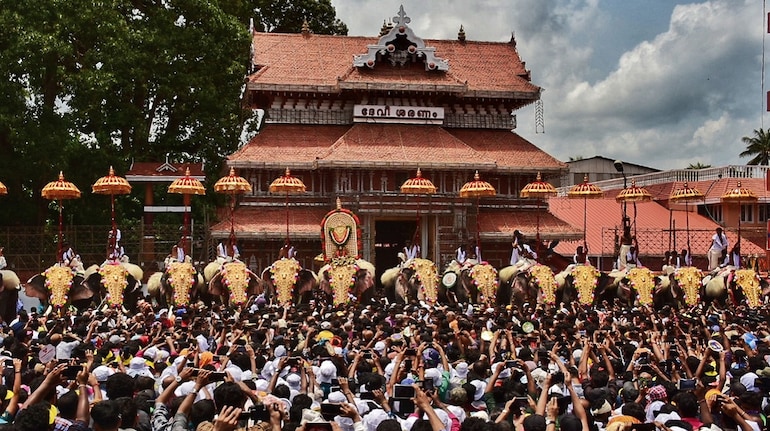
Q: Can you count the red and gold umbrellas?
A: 13